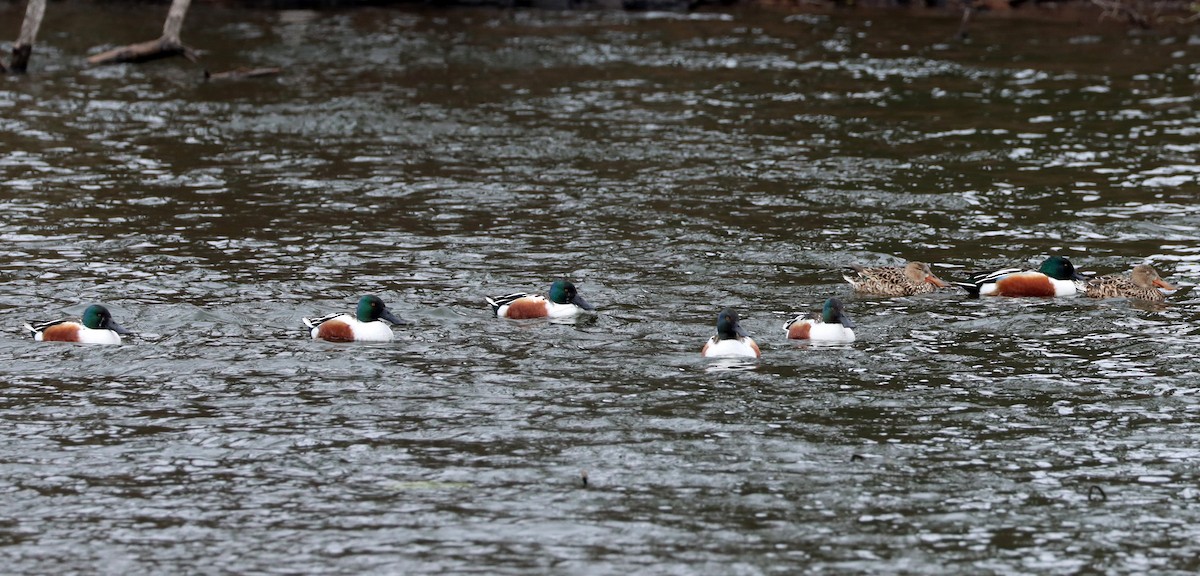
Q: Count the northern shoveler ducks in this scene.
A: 8